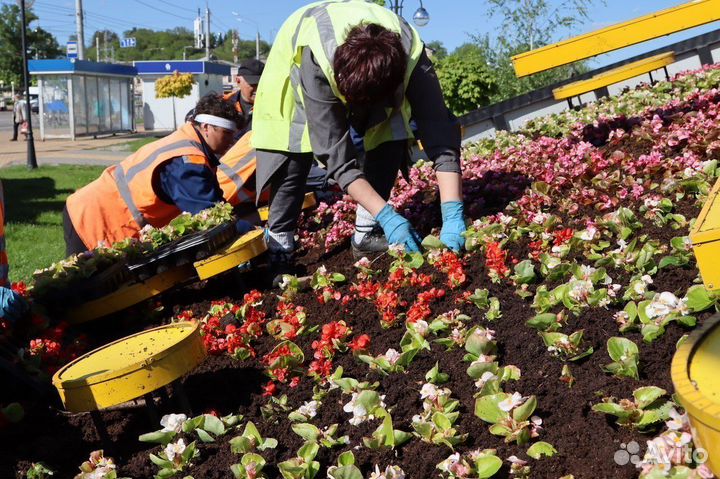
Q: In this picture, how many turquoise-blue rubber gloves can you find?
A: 3